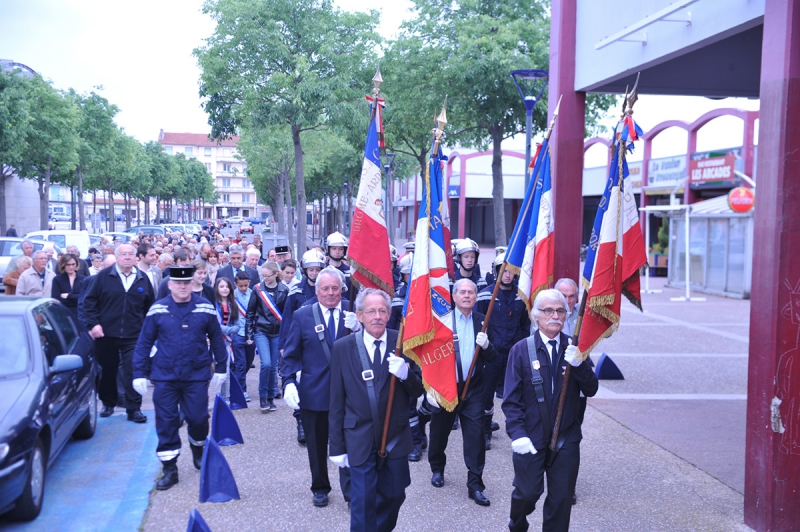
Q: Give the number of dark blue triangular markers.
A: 5